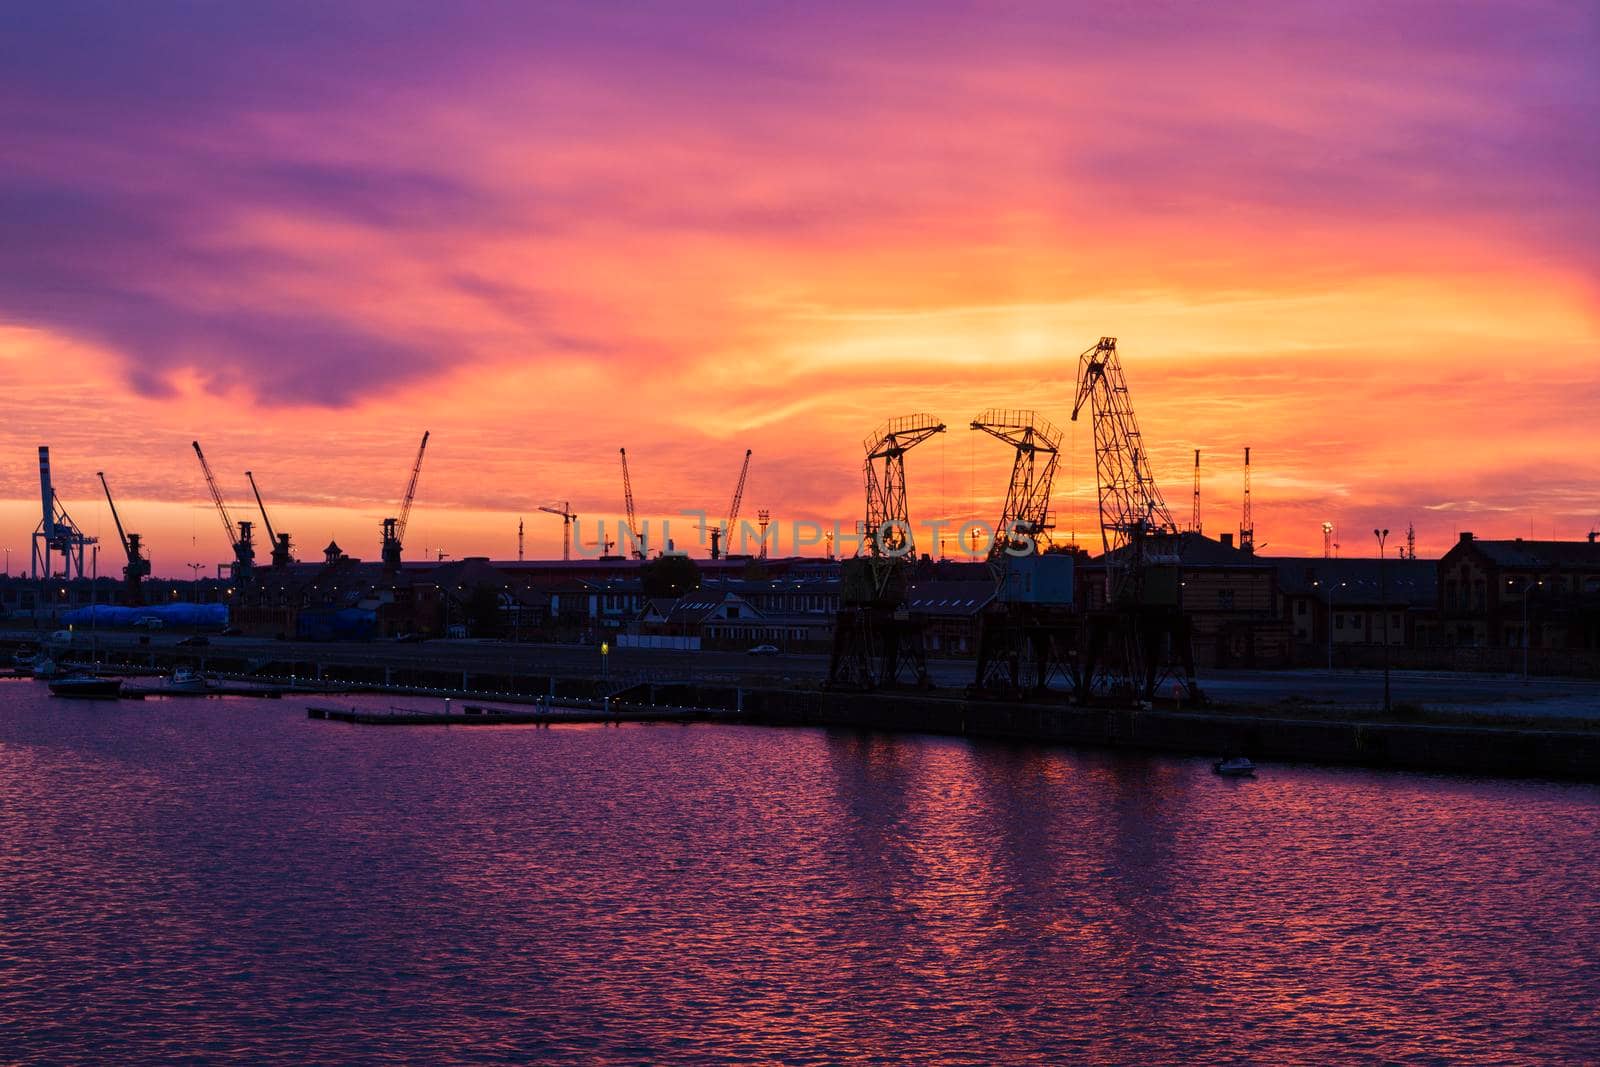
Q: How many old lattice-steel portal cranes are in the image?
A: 3